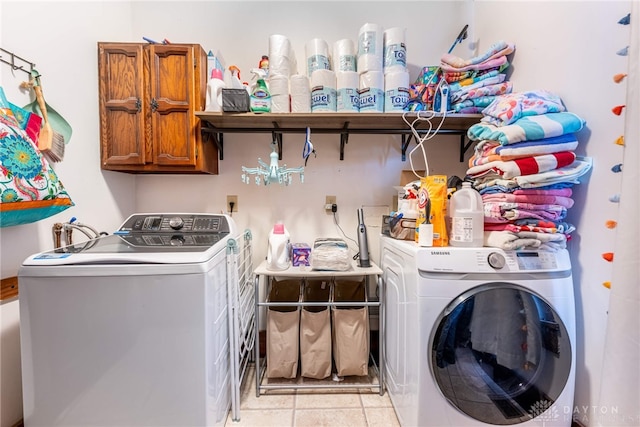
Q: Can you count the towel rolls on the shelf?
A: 8